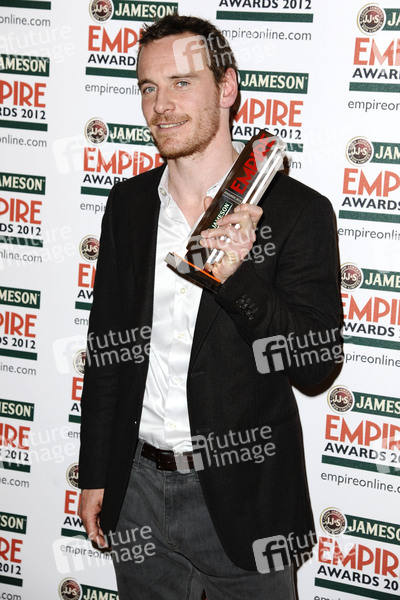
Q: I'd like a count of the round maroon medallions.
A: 11